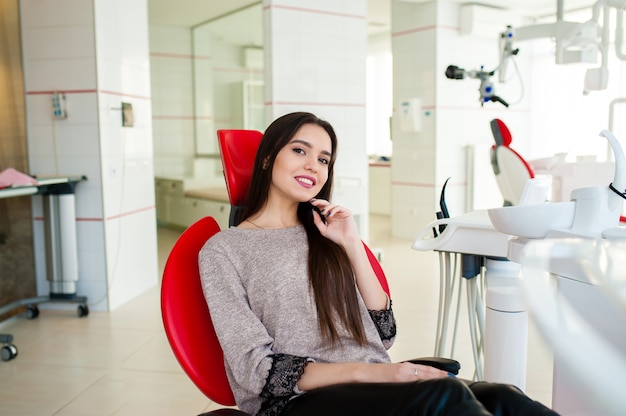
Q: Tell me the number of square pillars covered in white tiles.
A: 3